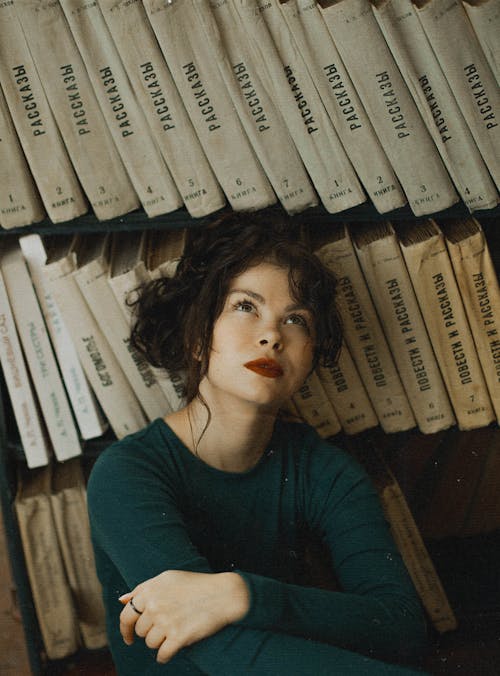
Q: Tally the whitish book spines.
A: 3